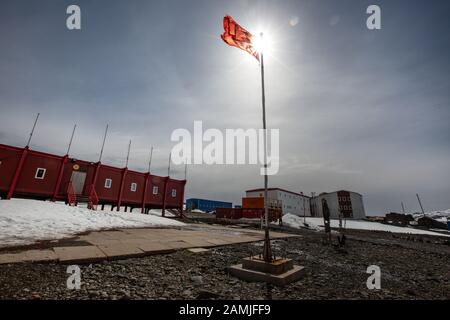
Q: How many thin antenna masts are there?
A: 7